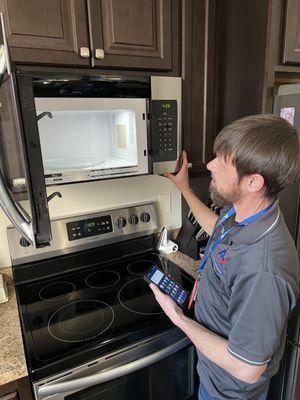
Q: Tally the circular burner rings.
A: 5